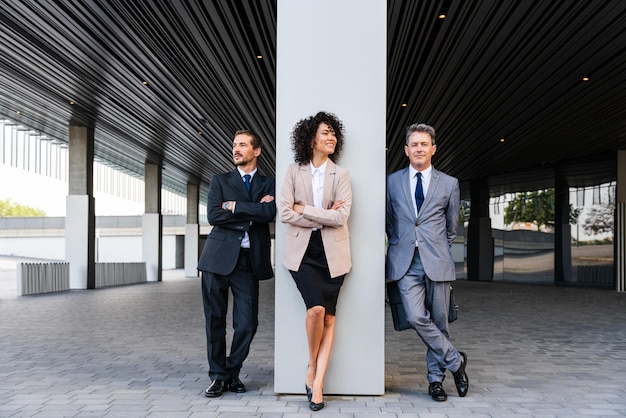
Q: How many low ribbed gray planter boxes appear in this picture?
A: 2